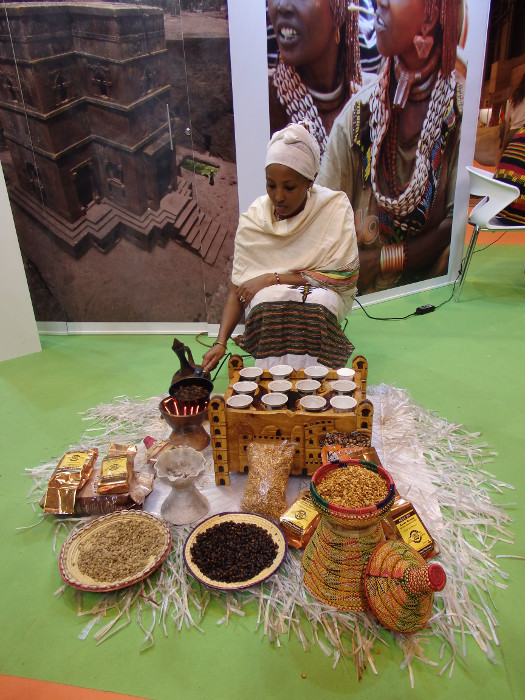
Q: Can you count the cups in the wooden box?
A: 12